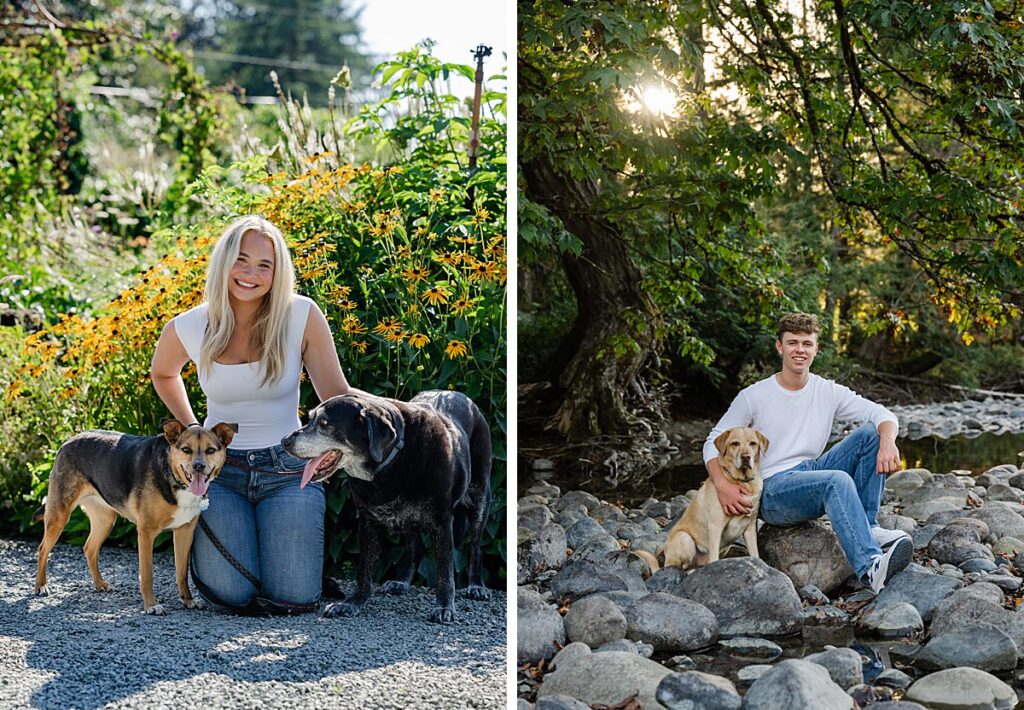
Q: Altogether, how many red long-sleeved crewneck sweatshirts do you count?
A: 0